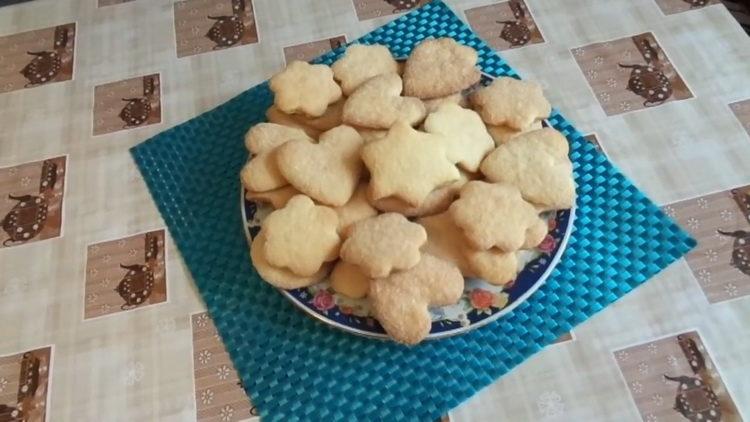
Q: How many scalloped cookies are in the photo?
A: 7